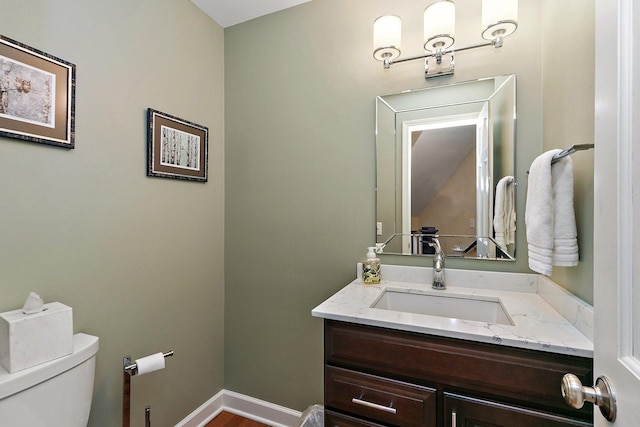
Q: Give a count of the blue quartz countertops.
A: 0